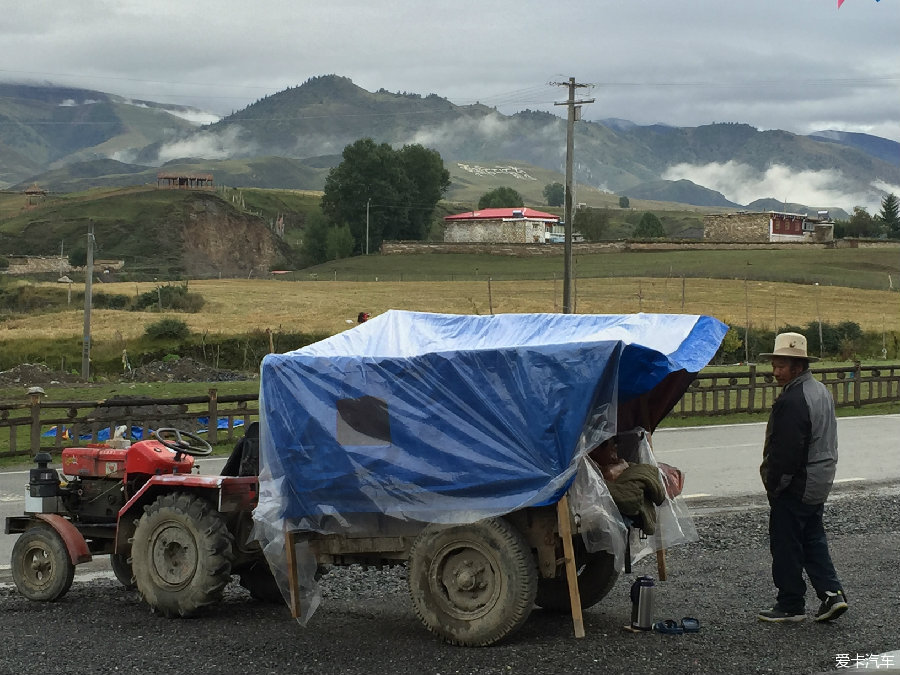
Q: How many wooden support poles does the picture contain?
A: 3